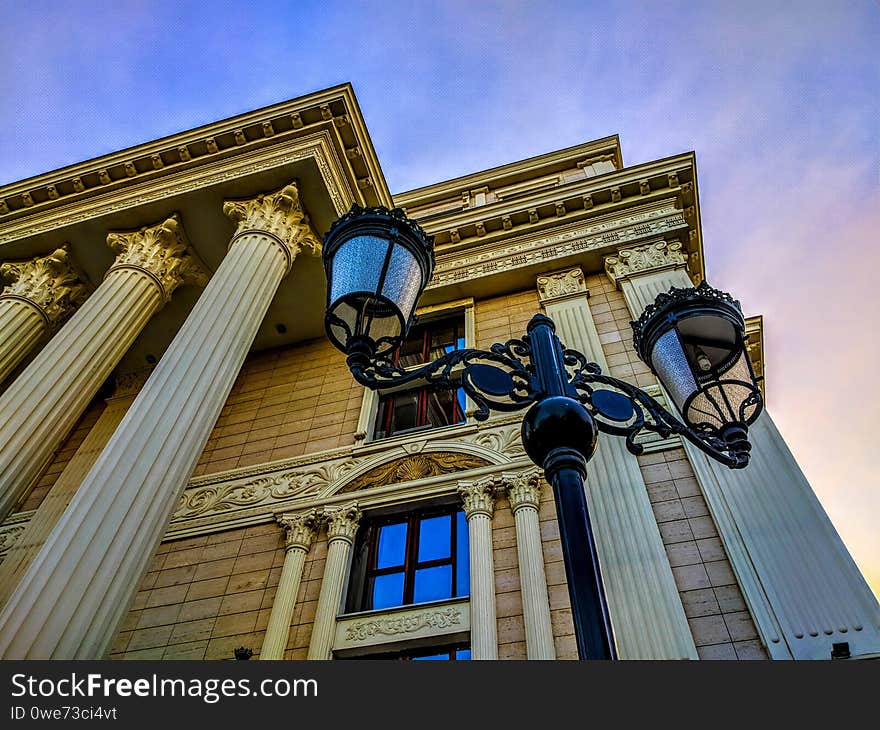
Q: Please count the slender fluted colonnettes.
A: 4